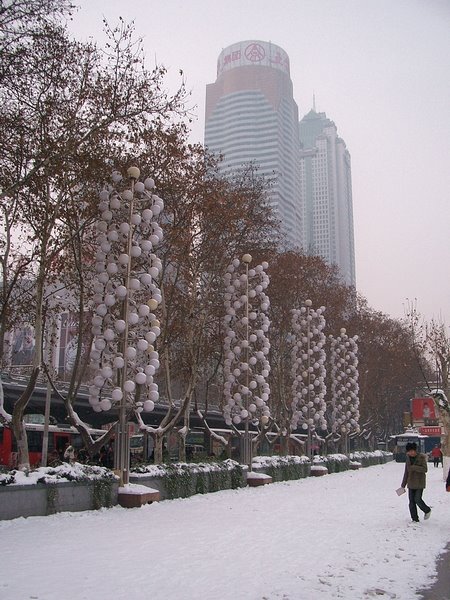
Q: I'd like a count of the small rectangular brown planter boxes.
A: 4